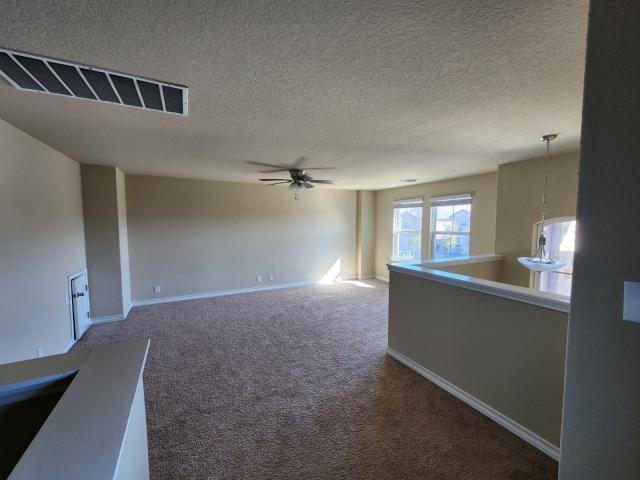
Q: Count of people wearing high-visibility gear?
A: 0